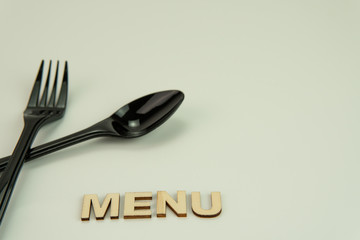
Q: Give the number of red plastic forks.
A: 0